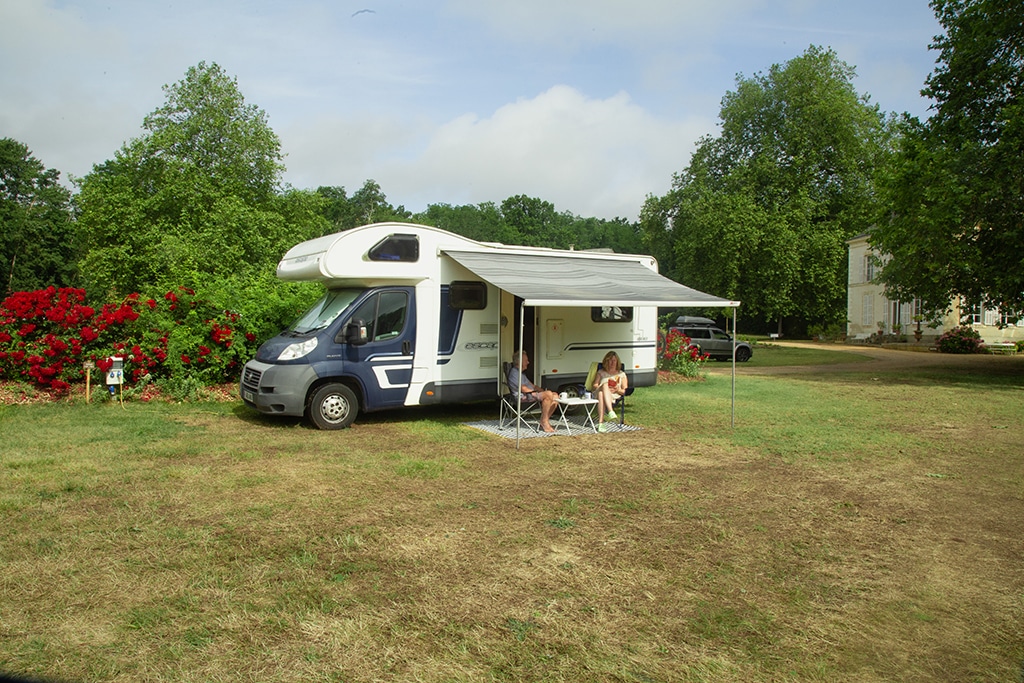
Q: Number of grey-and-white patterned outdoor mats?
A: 1